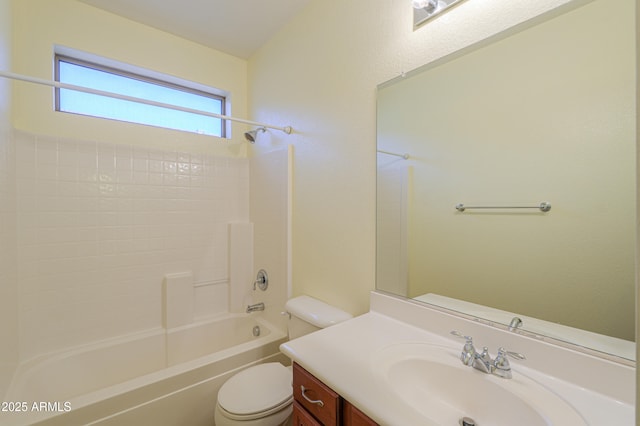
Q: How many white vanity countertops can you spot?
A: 1